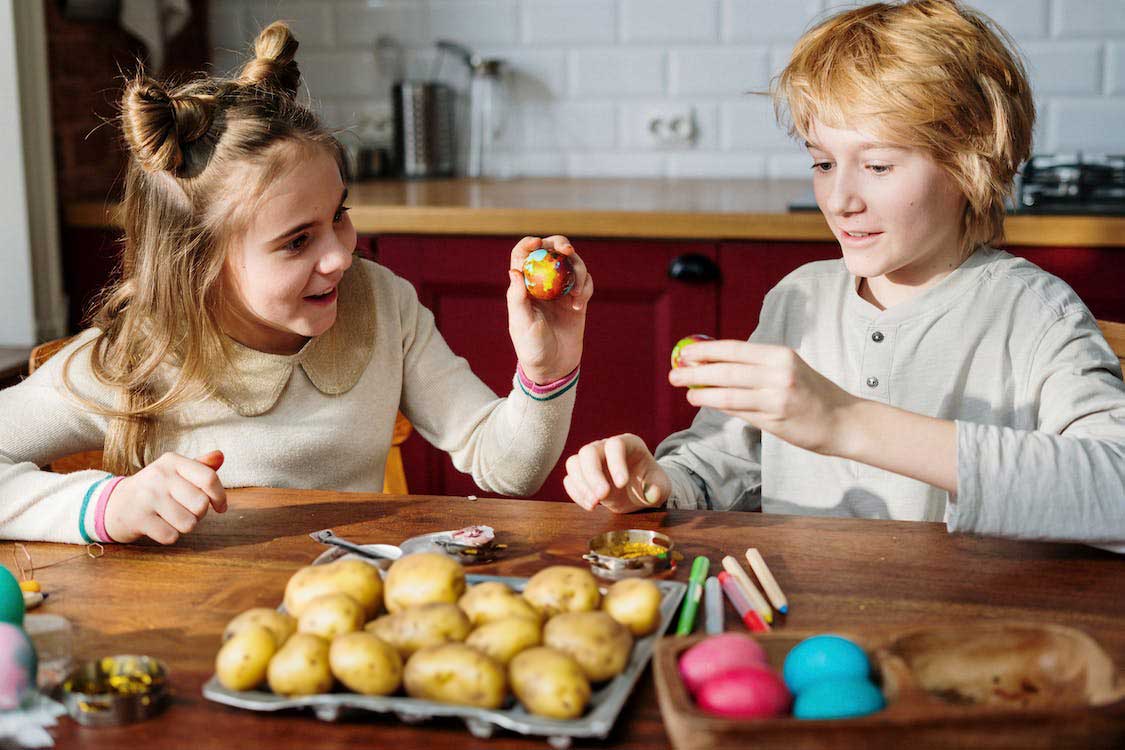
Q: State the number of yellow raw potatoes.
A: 15